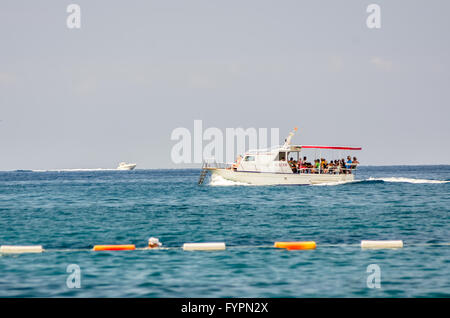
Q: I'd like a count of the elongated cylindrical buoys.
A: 5